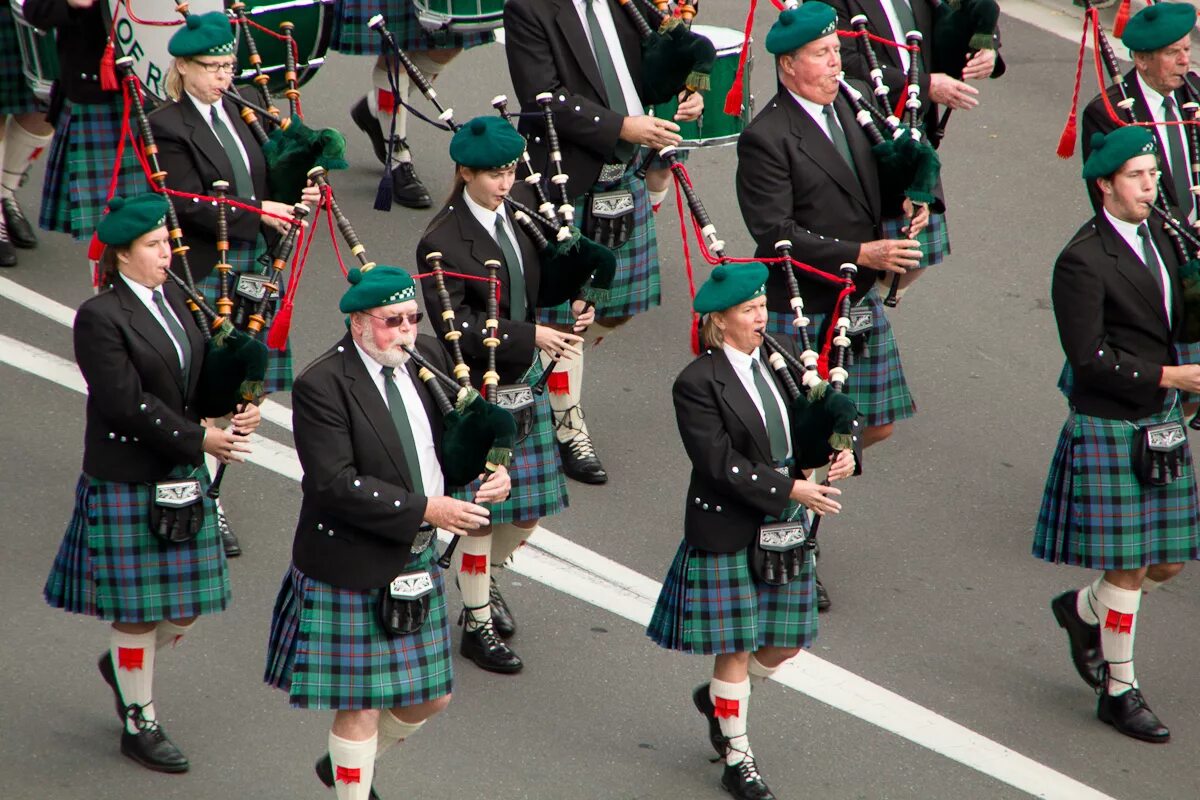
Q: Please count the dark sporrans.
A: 8